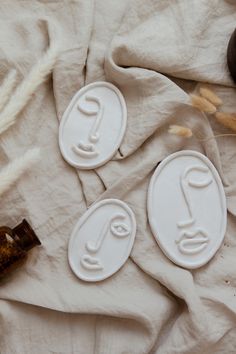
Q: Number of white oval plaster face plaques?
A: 3